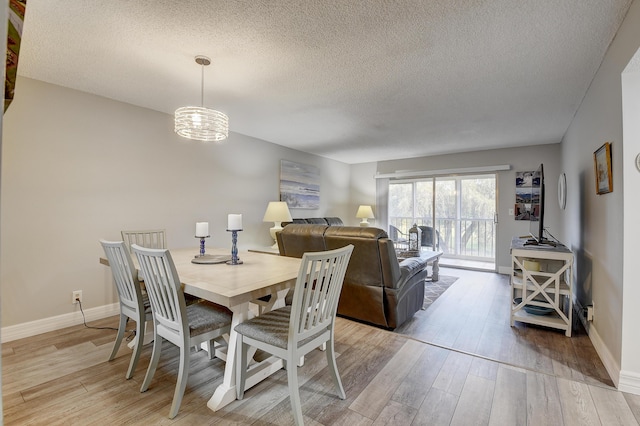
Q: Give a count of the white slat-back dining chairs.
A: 4